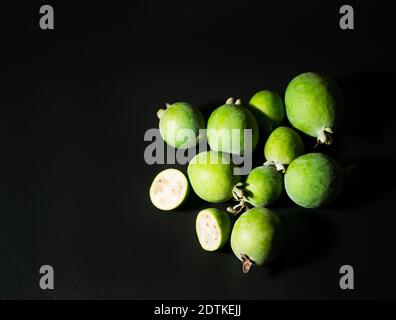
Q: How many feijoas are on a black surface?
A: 11